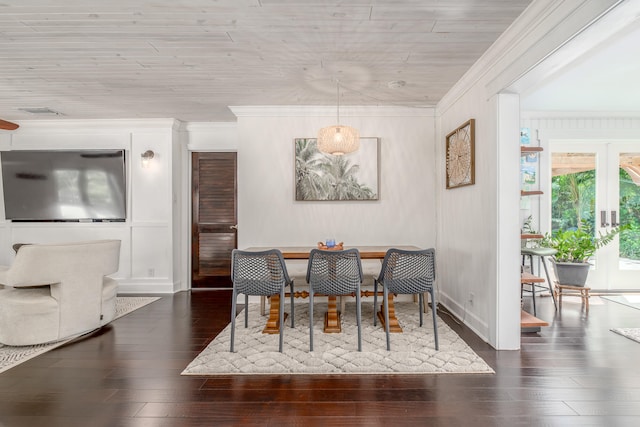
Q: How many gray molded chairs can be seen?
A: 3